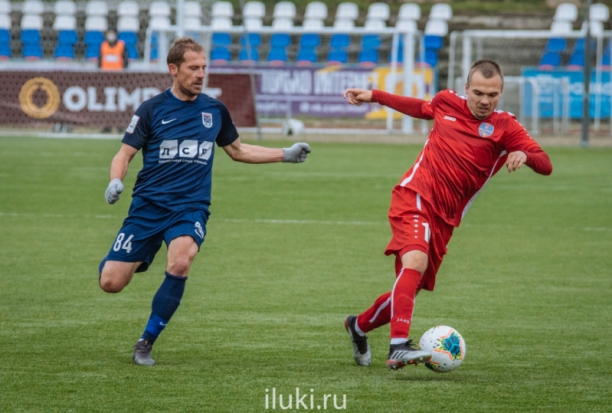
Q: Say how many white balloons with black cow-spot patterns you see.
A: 0